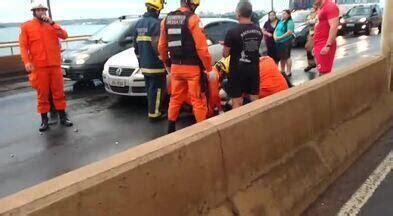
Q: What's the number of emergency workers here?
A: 5